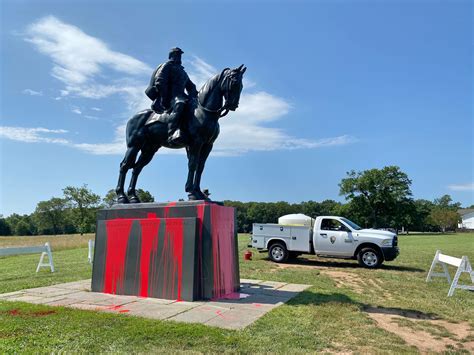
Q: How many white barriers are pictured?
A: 3